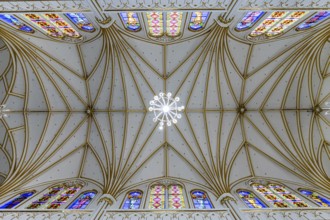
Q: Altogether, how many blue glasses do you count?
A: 12